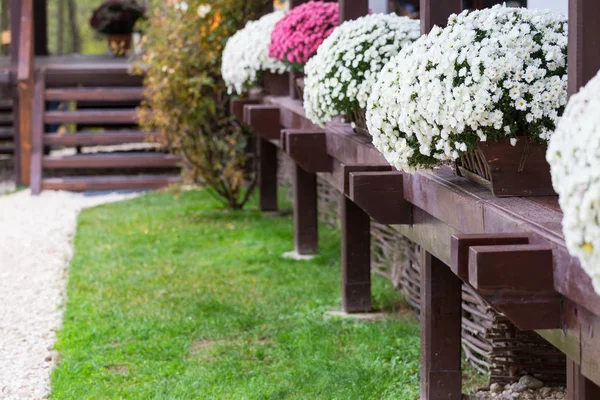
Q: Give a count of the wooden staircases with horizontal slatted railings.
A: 1